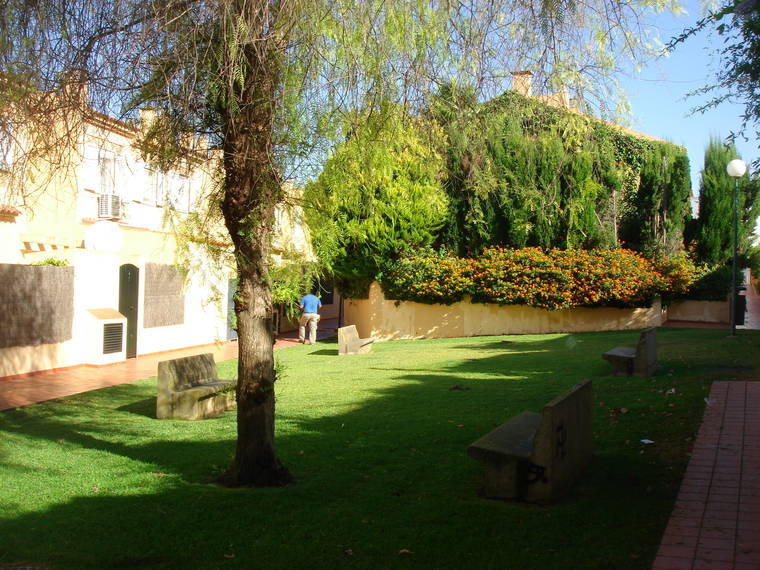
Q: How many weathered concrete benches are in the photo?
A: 4